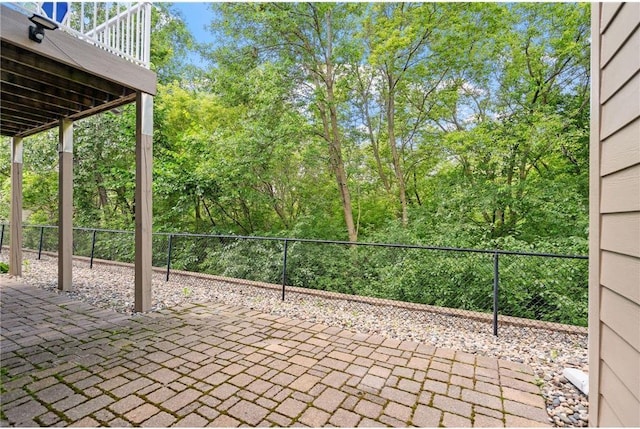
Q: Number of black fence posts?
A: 6